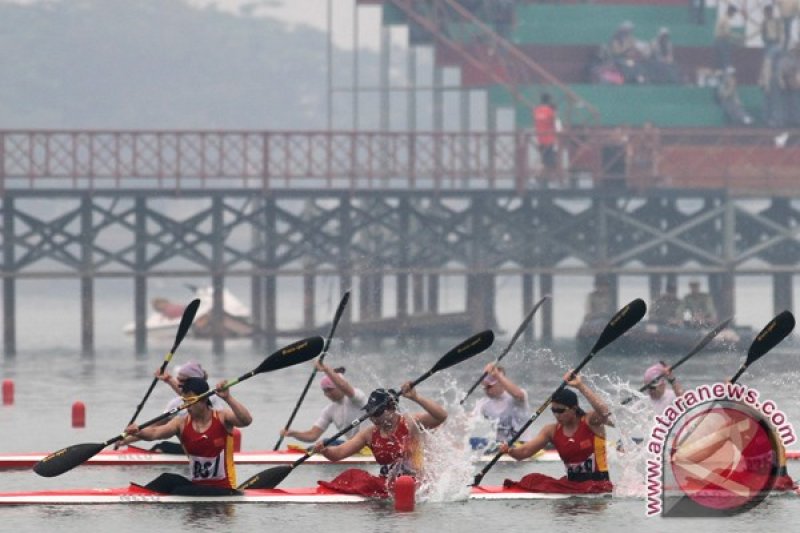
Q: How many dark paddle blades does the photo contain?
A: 10